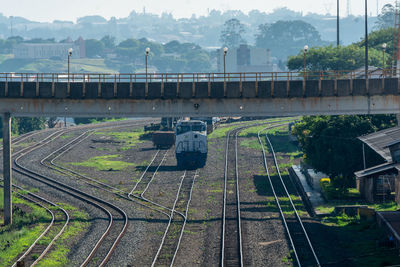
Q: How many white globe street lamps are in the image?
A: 5